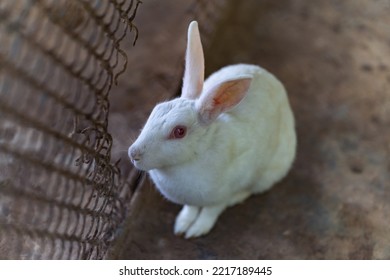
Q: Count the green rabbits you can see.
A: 0